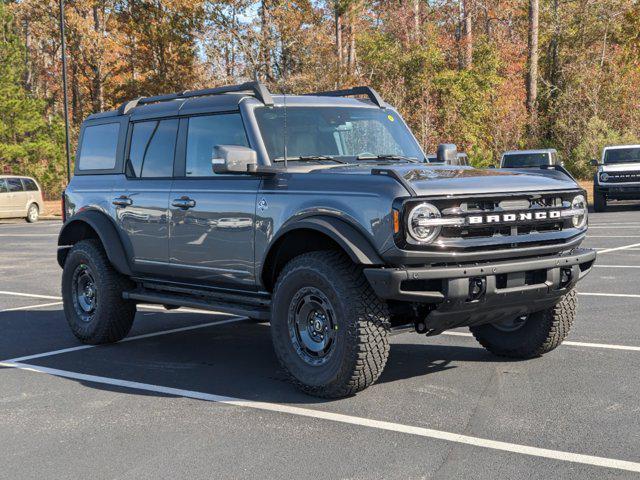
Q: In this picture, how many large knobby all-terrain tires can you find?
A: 3